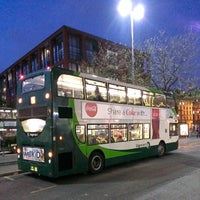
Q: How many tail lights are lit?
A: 2